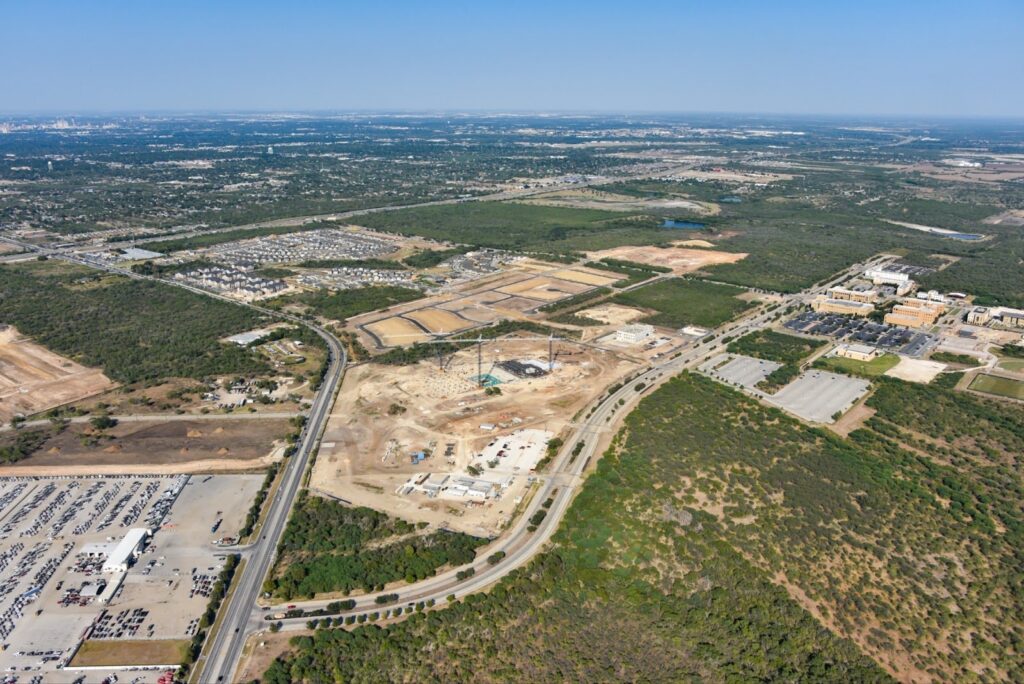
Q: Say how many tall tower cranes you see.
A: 3